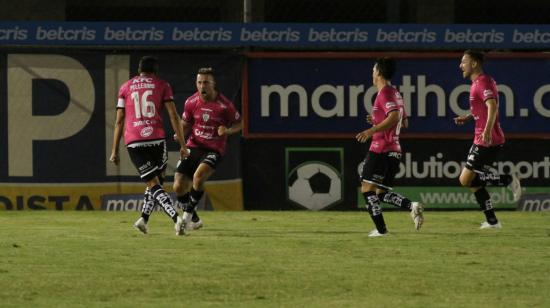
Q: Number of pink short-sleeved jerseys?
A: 4